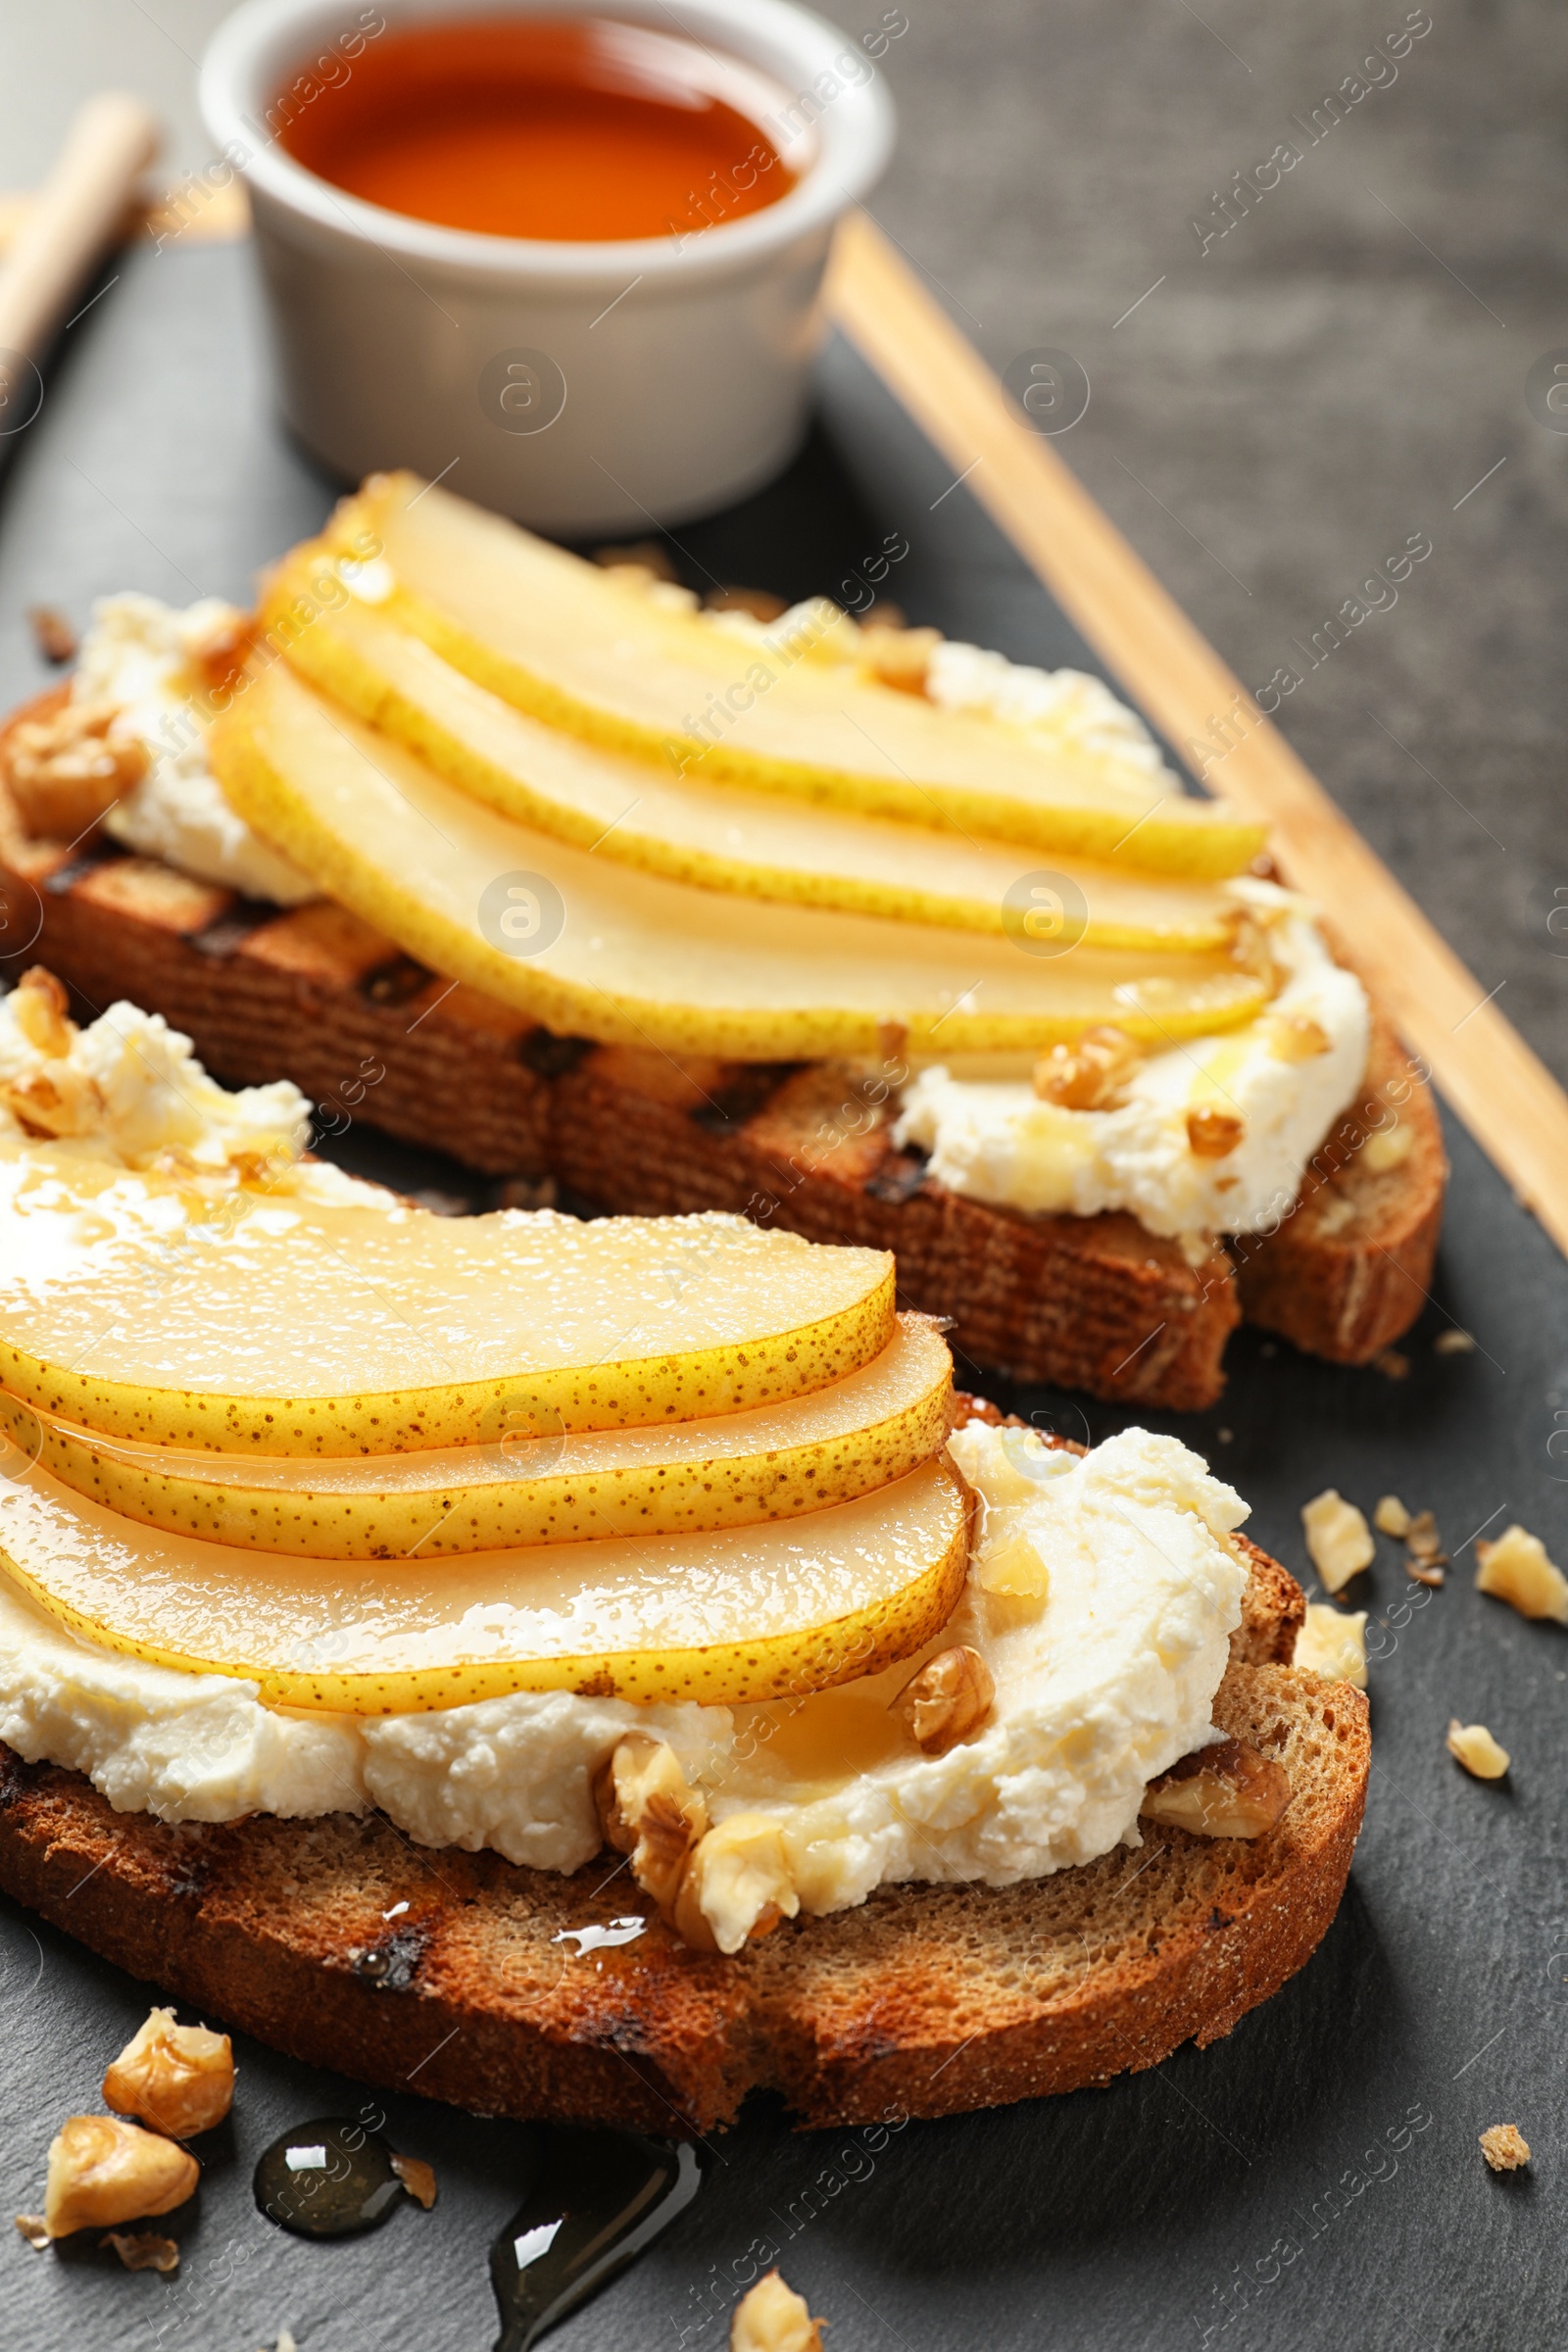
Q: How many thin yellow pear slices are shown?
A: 6